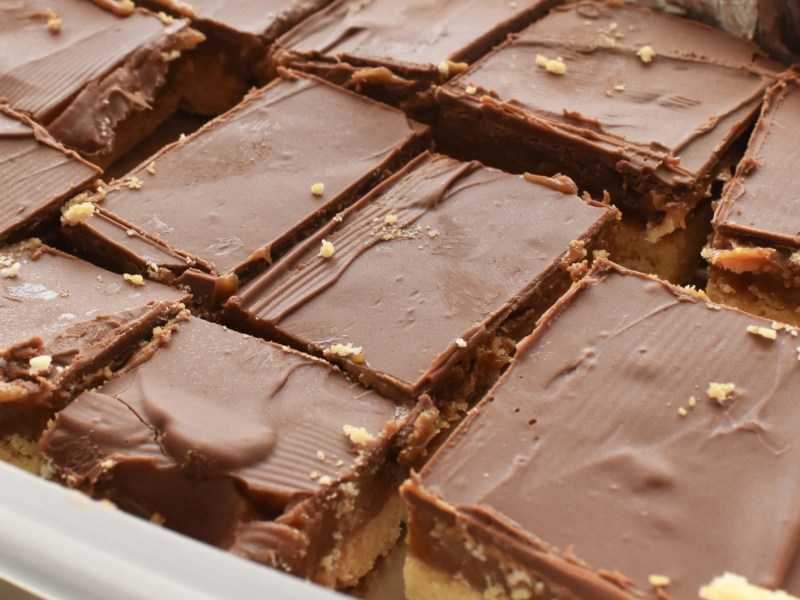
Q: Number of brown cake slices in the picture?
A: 11